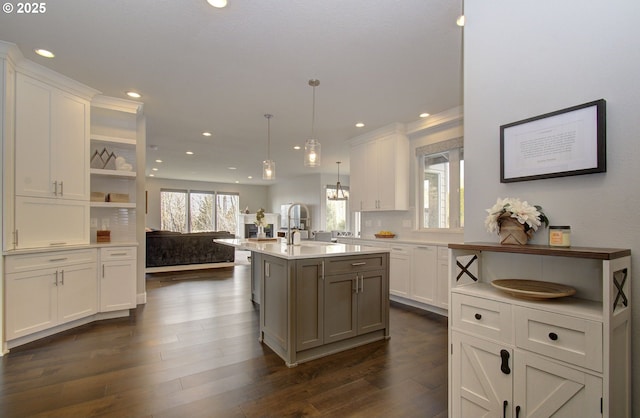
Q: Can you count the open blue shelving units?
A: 0